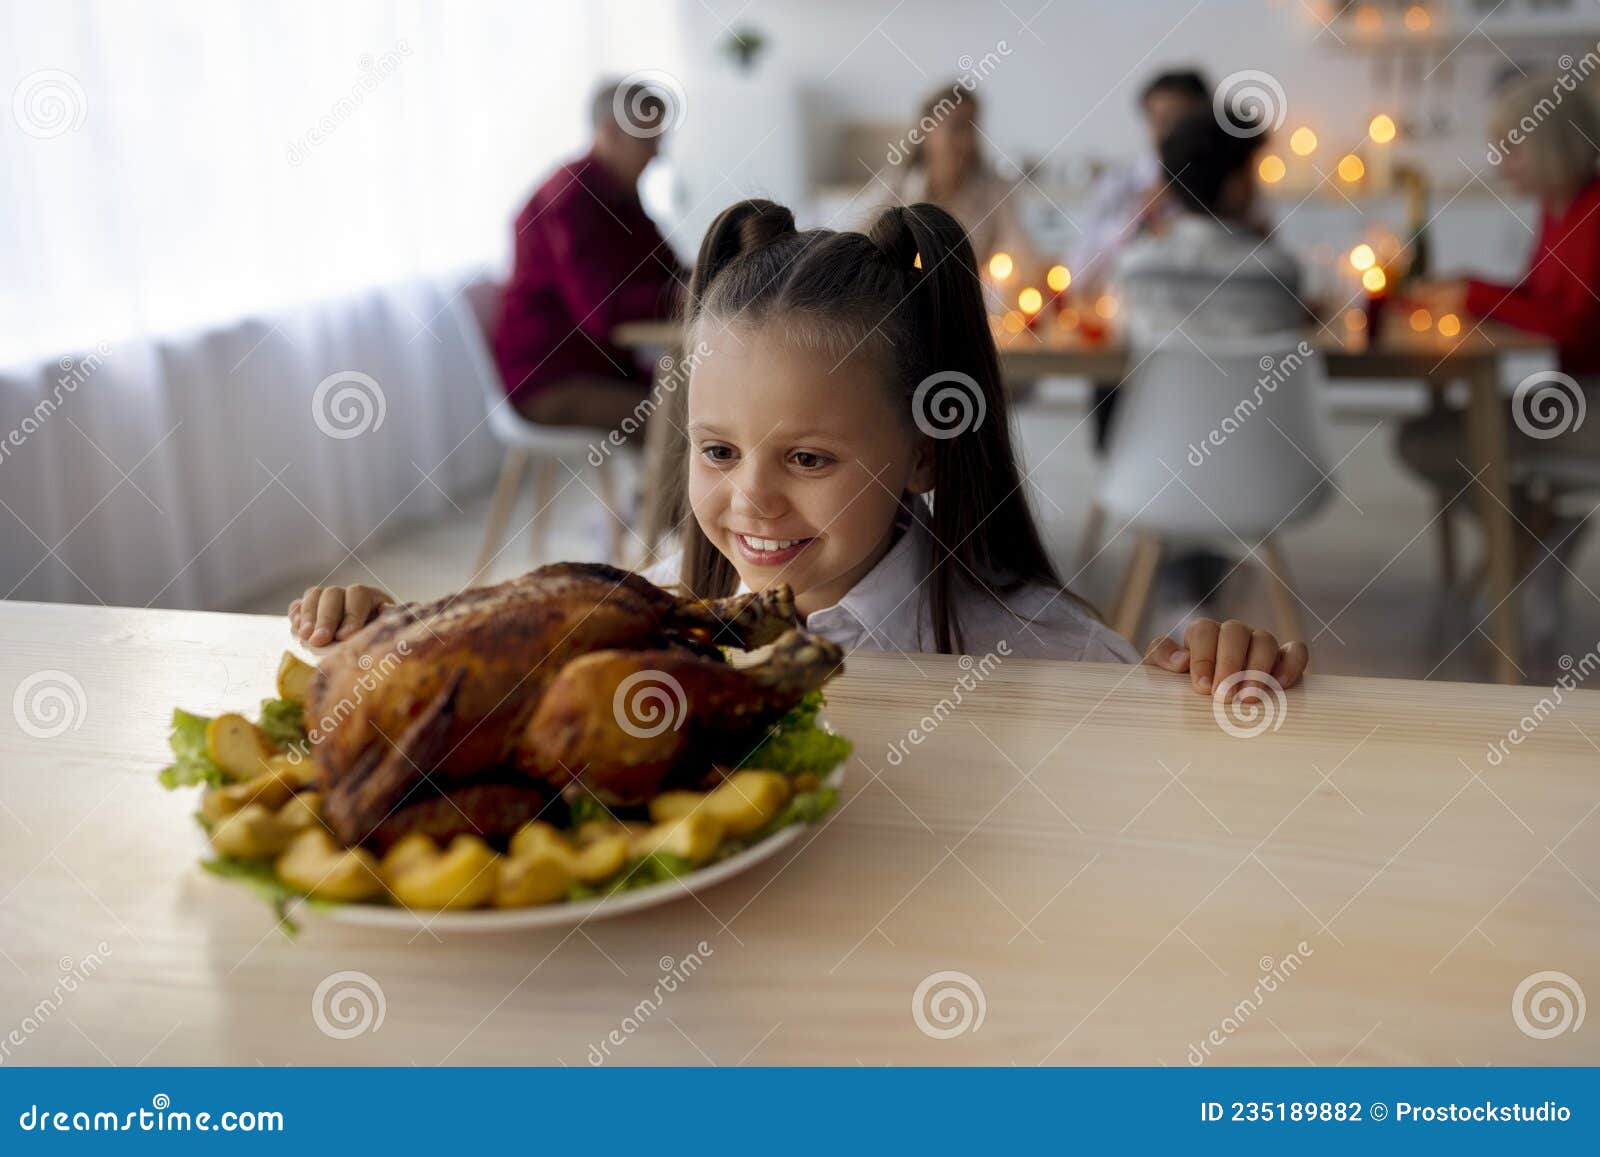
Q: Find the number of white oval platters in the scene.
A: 1